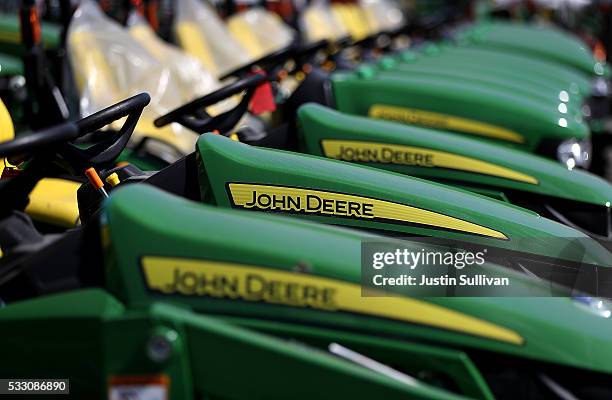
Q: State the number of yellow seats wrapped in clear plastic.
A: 7